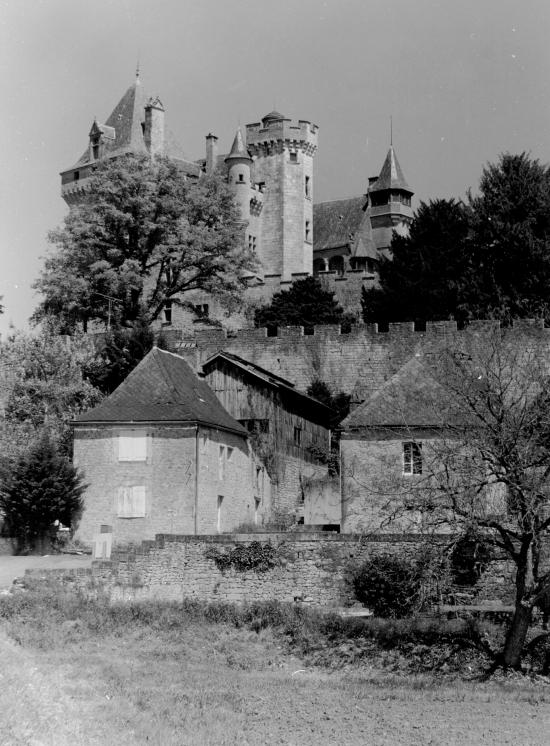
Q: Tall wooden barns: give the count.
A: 1